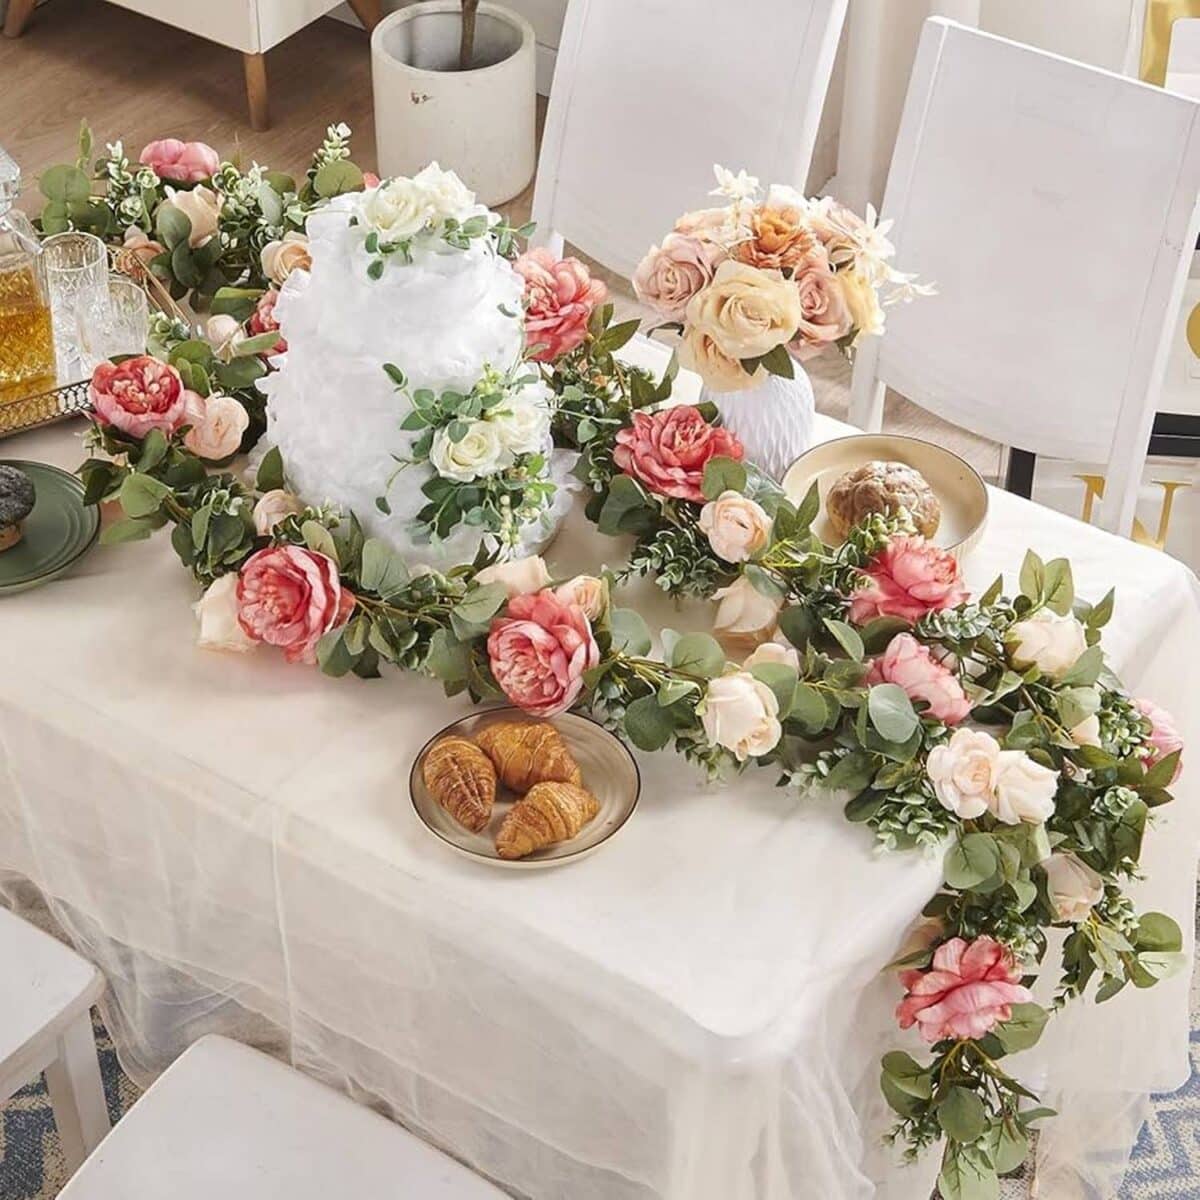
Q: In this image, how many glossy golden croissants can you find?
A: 3